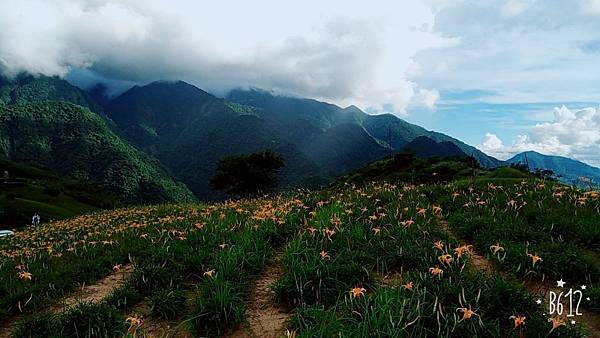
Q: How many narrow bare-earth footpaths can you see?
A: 3